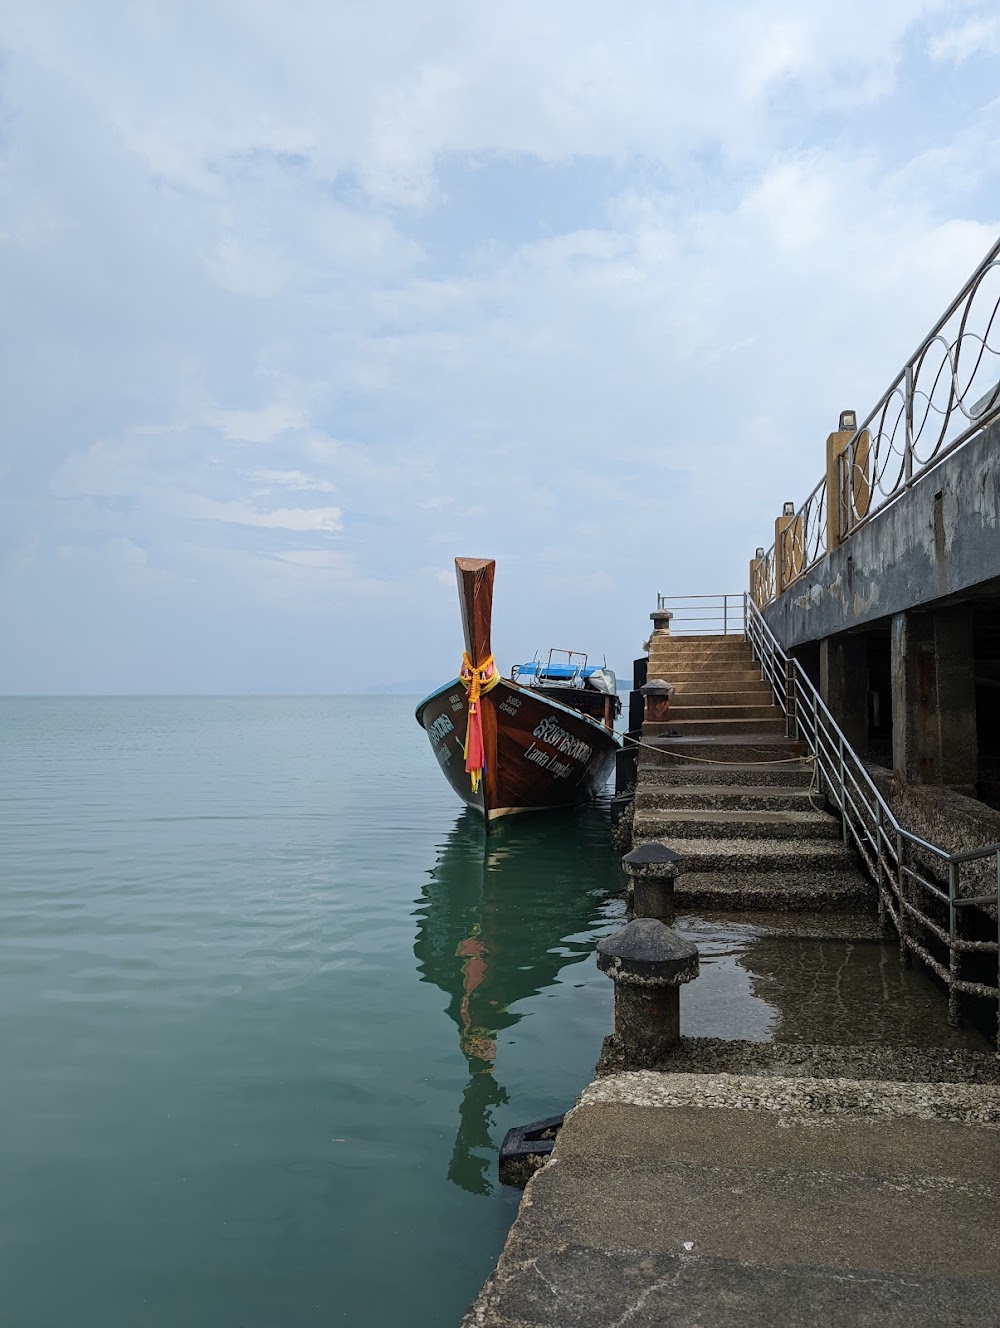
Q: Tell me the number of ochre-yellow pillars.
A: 3